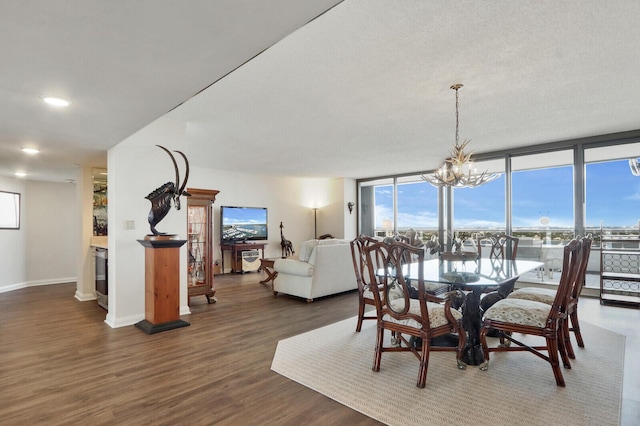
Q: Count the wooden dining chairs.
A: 6